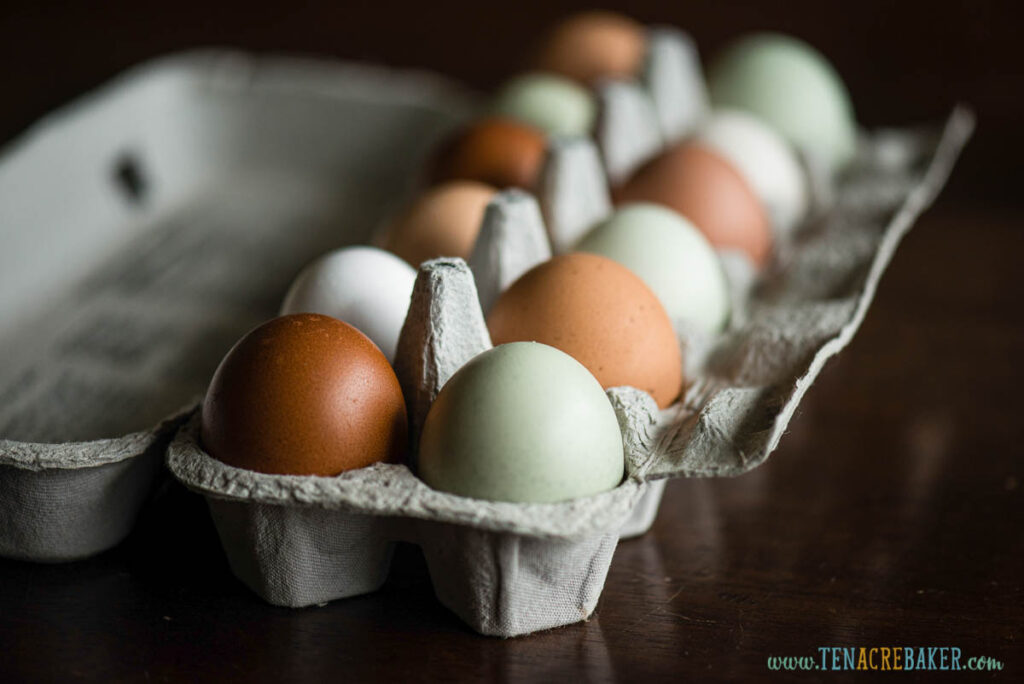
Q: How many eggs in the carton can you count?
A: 12